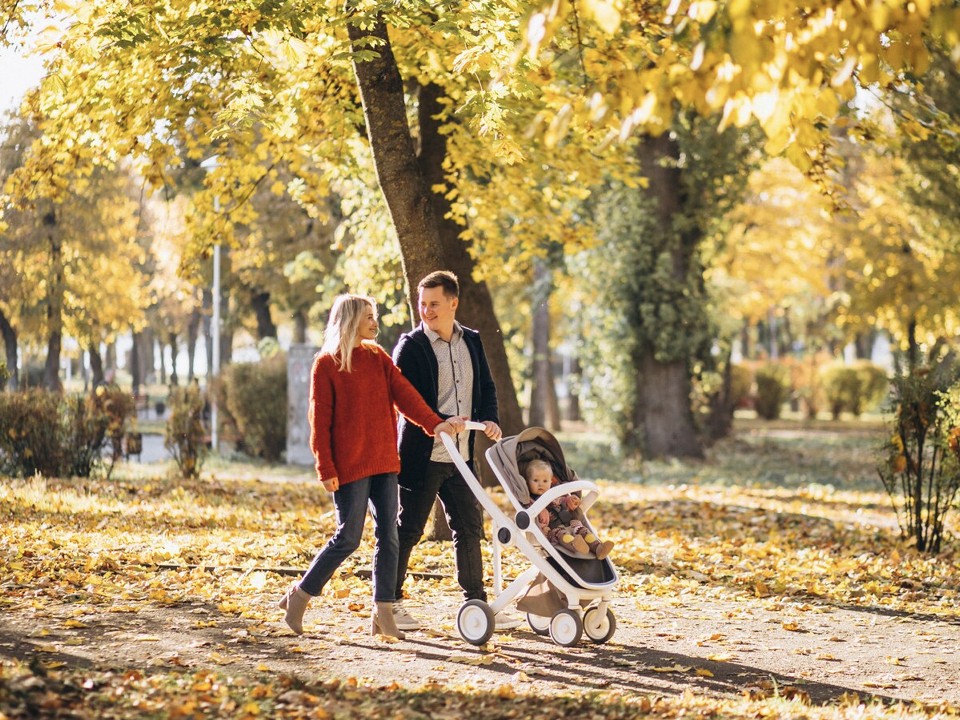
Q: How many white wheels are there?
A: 4